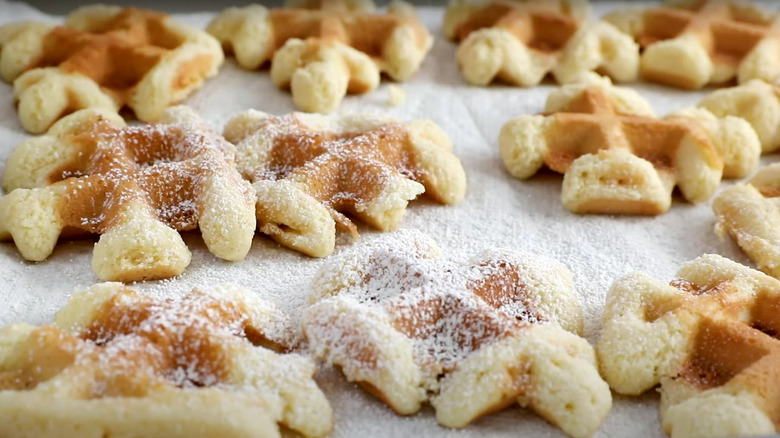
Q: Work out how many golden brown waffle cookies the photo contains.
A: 12